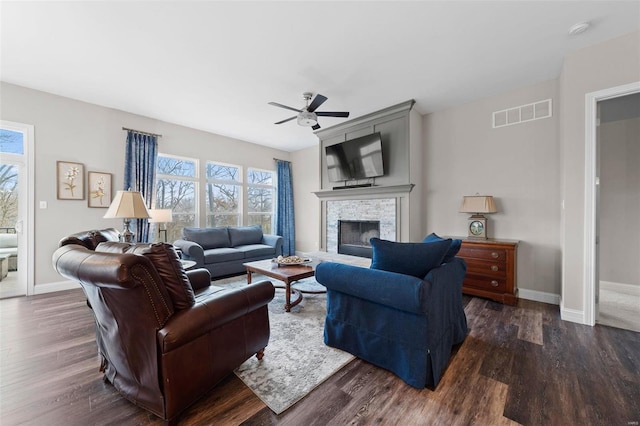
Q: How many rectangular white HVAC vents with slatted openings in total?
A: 1